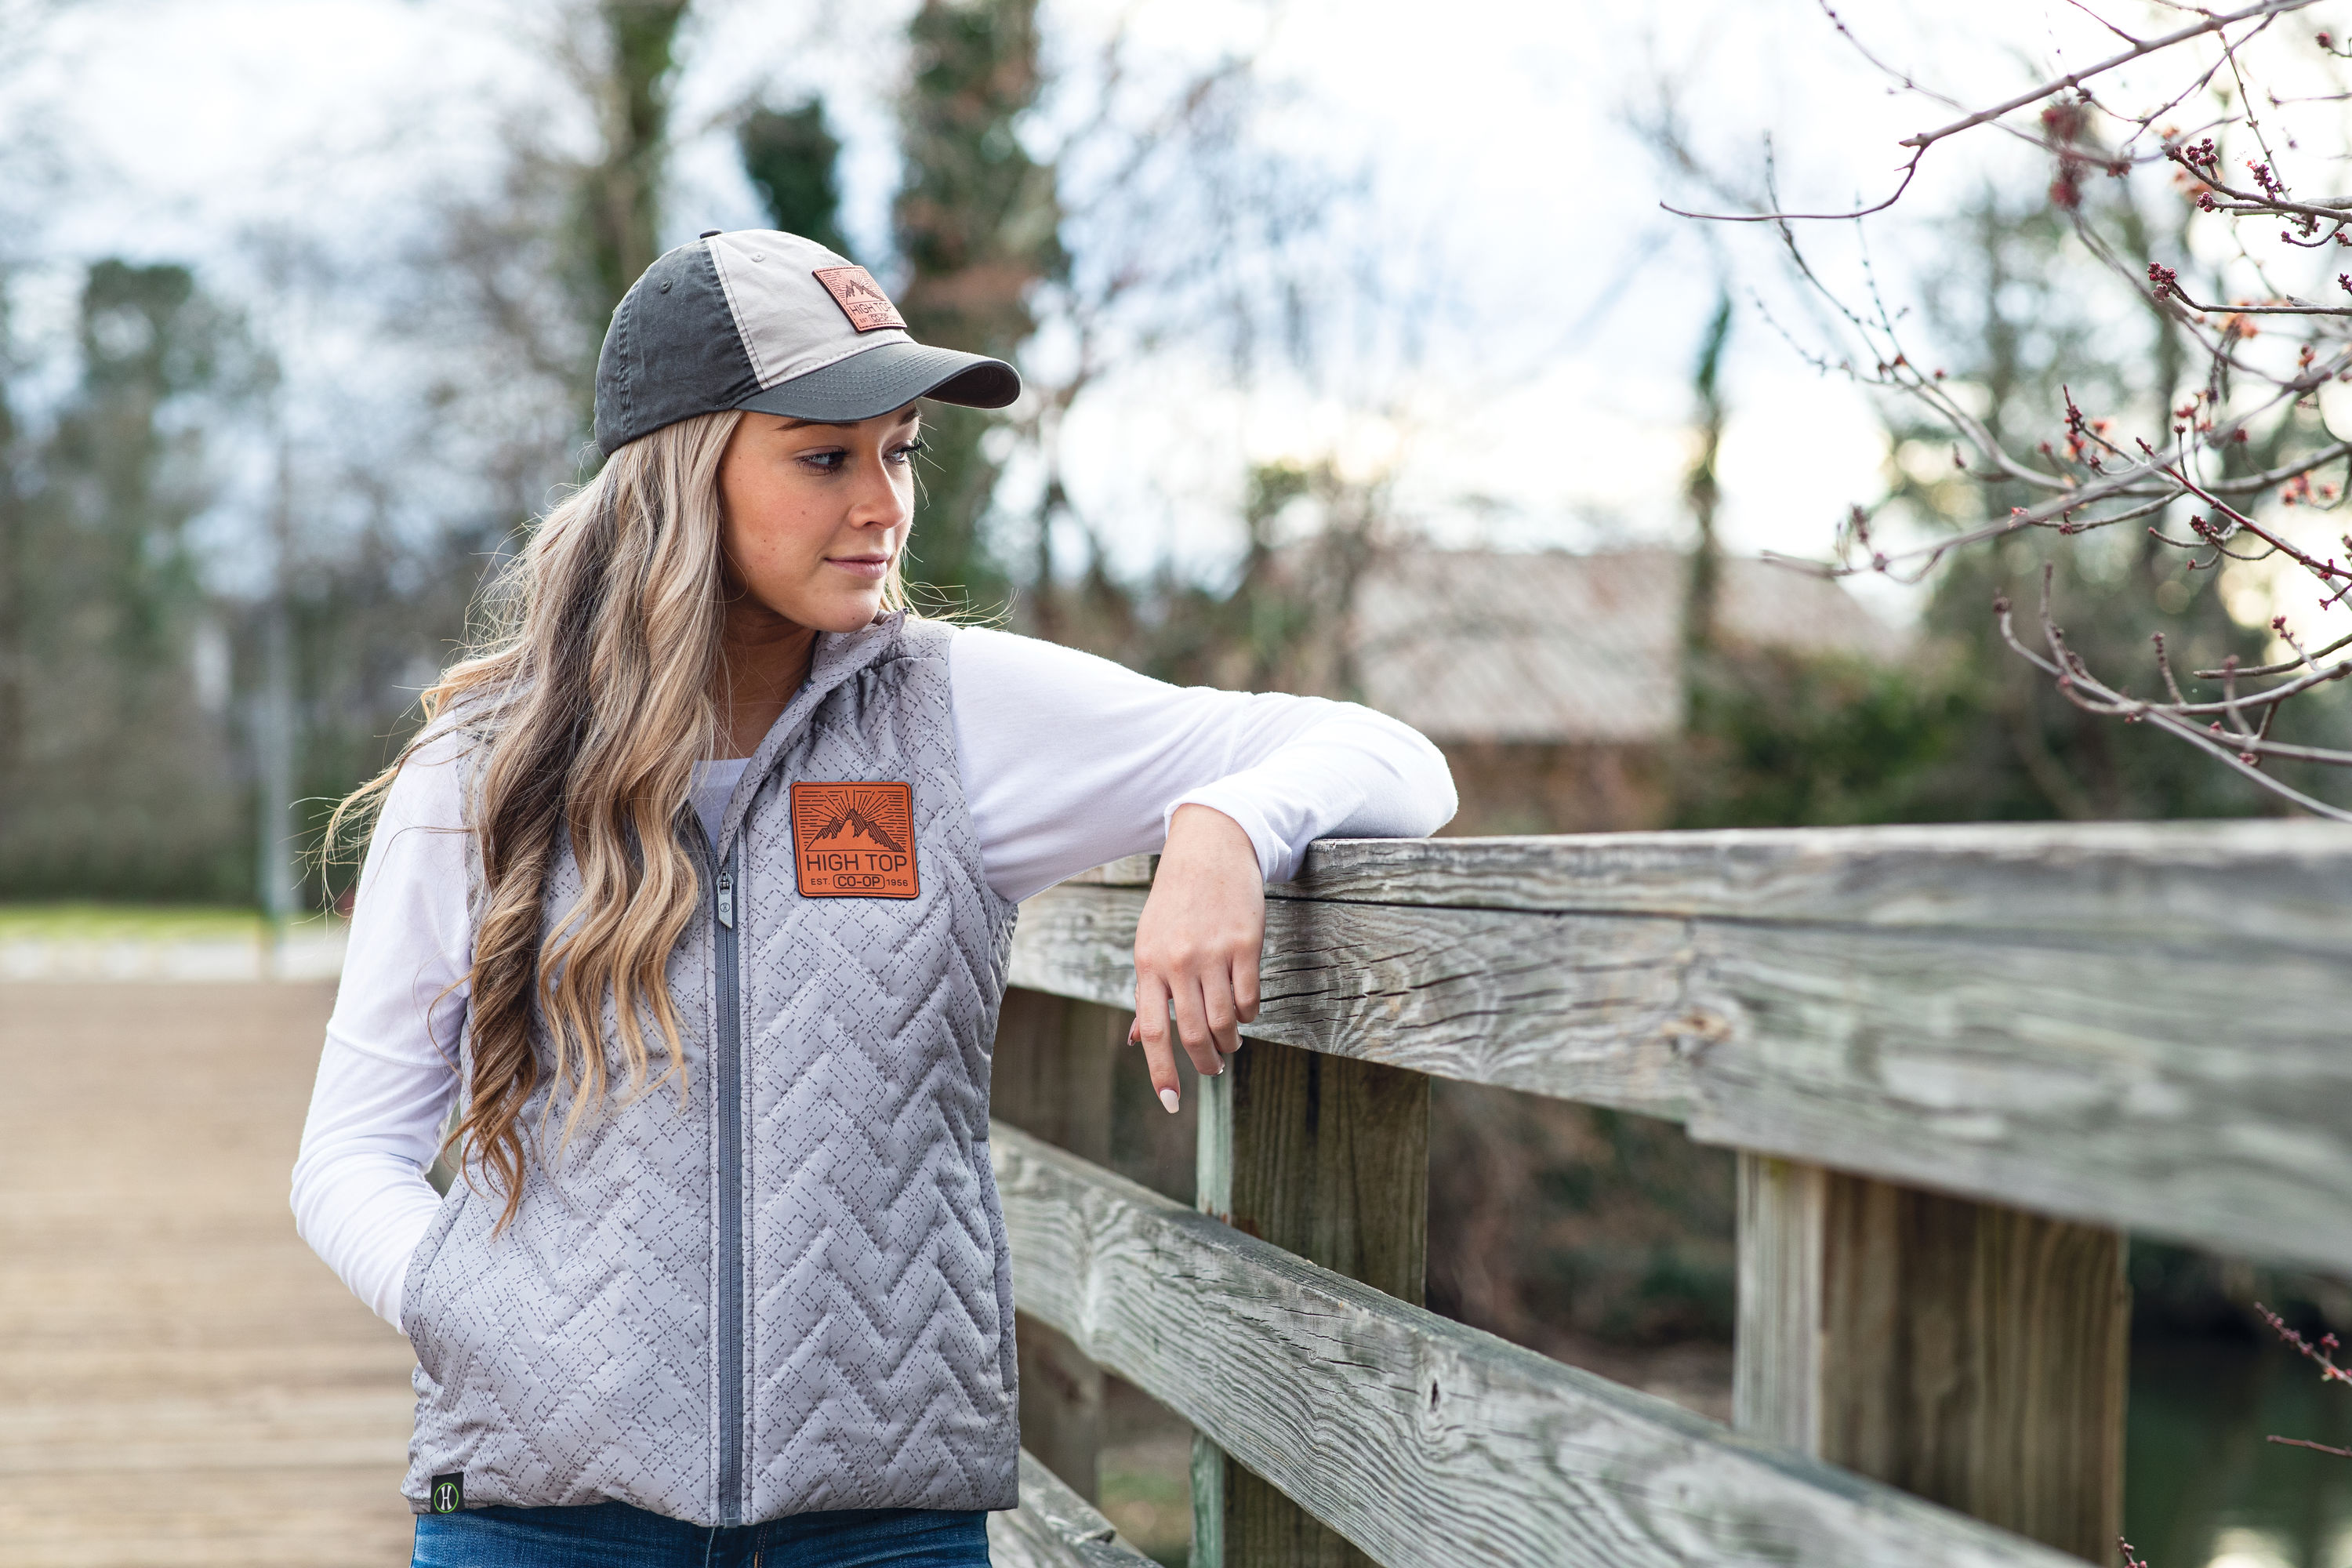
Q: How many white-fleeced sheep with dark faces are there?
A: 0